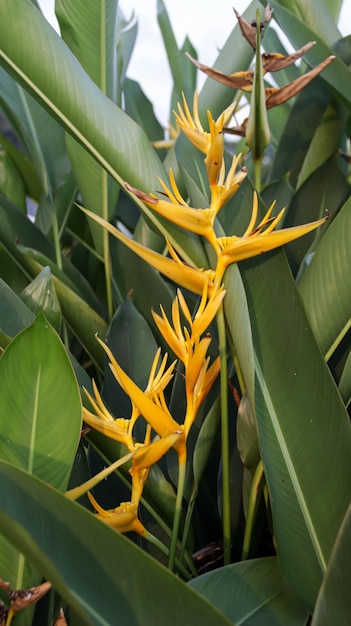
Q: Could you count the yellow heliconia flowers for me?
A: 3